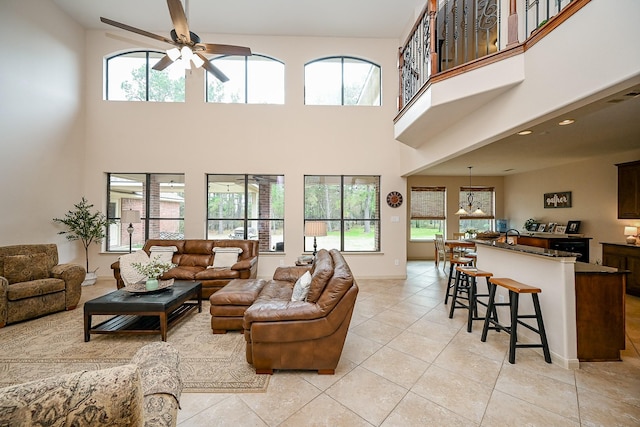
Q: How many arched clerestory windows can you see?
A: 3